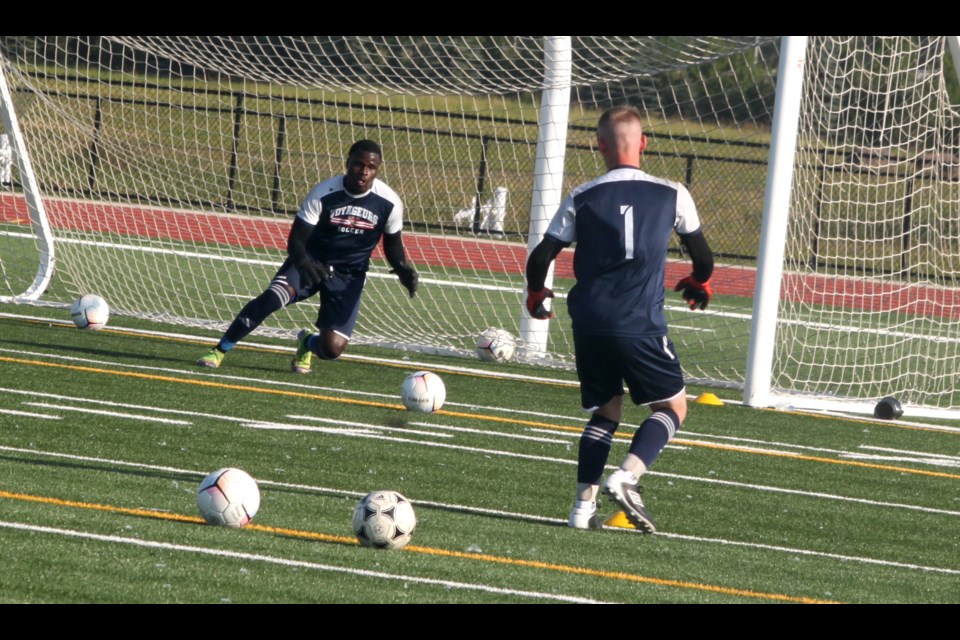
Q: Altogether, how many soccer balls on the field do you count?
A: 5